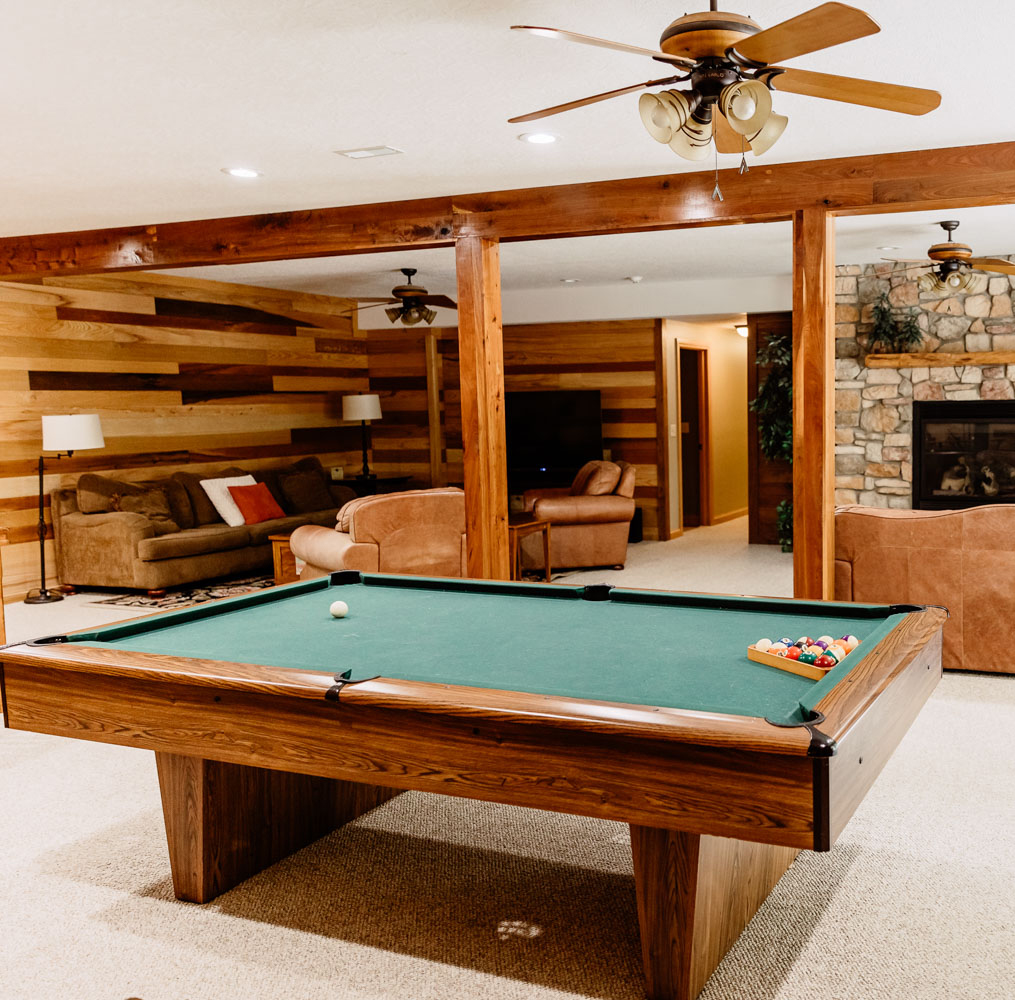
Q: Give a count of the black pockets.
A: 6